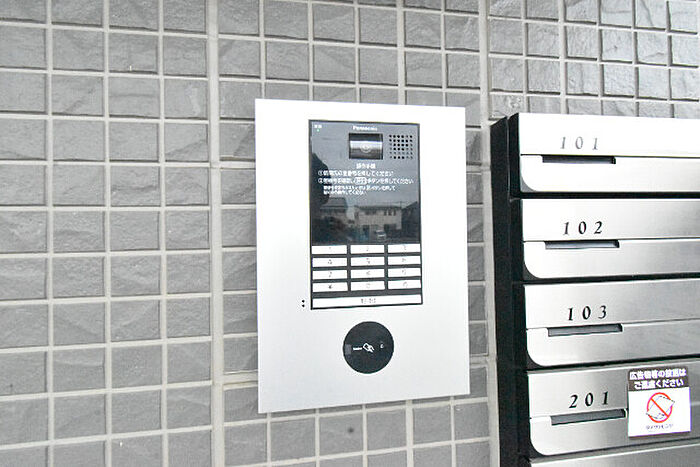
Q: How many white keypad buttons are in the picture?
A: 13